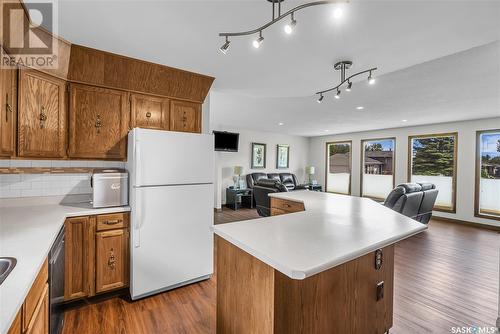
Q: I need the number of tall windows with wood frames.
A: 4